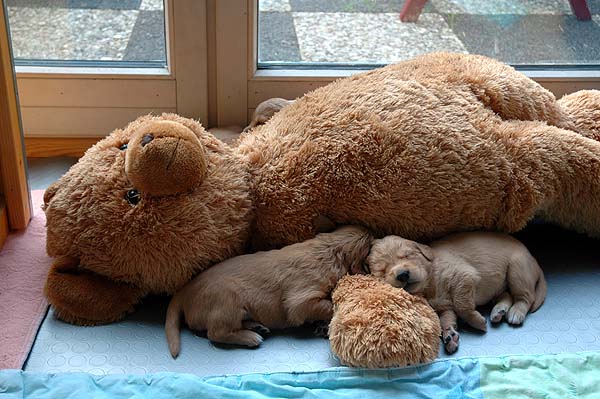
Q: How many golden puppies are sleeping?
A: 2